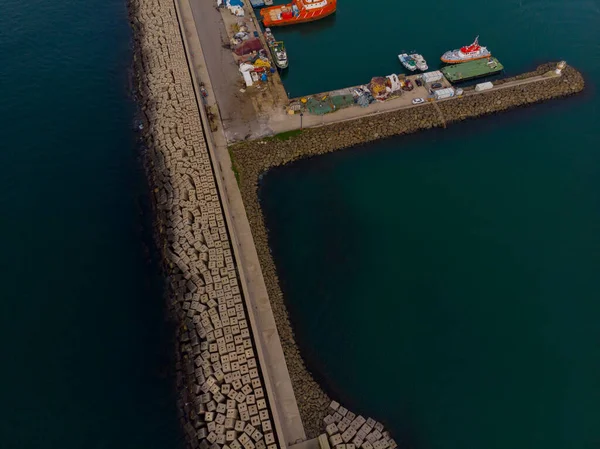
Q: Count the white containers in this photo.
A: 3